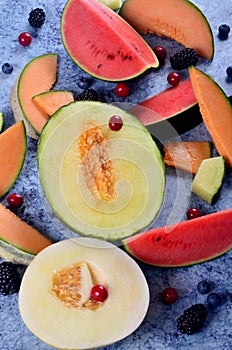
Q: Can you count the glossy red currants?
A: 9